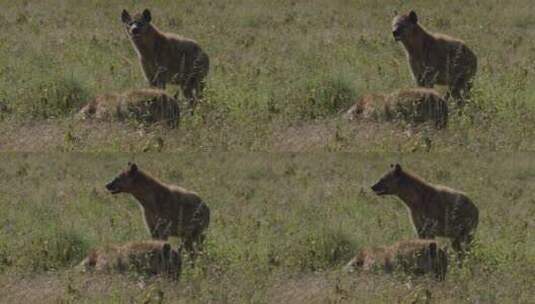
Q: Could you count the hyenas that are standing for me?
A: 4